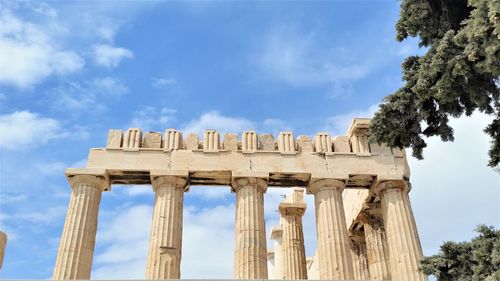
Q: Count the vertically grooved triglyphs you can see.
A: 7